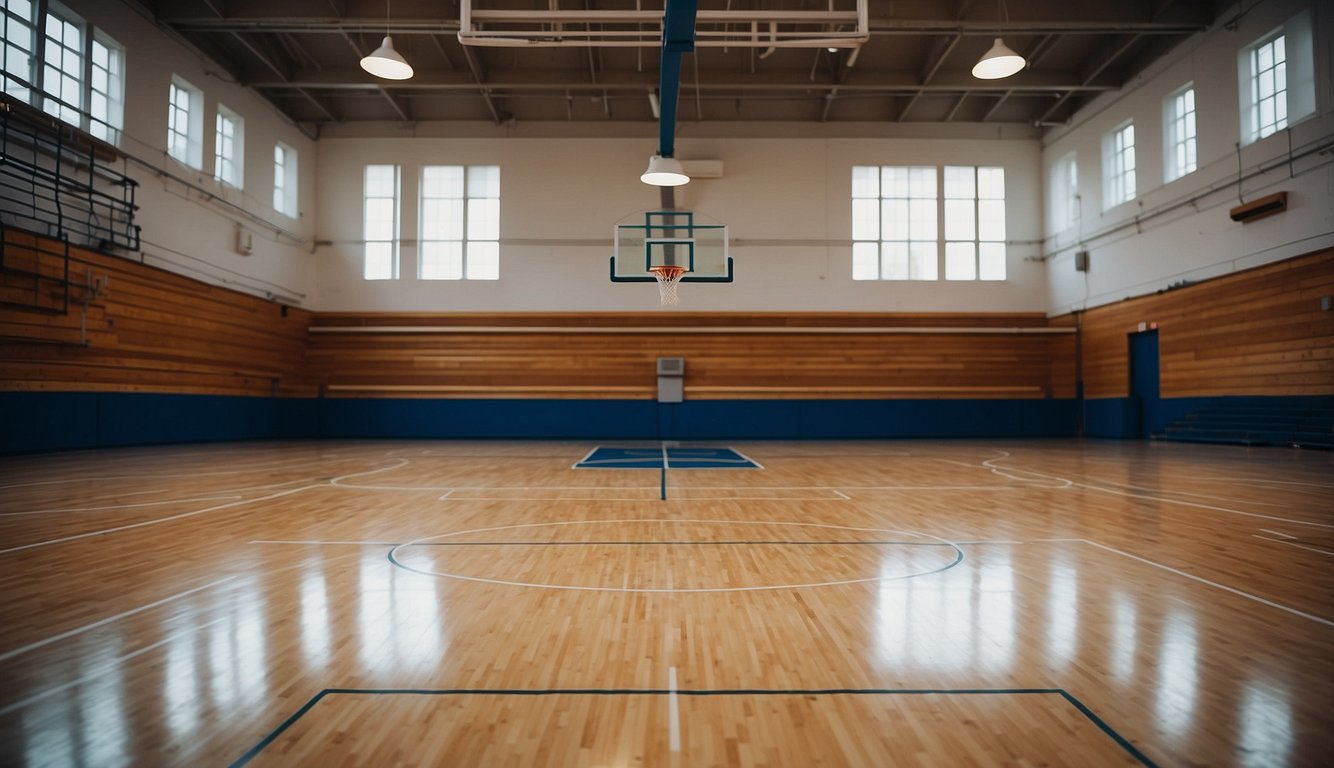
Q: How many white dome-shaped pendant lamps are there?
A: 3